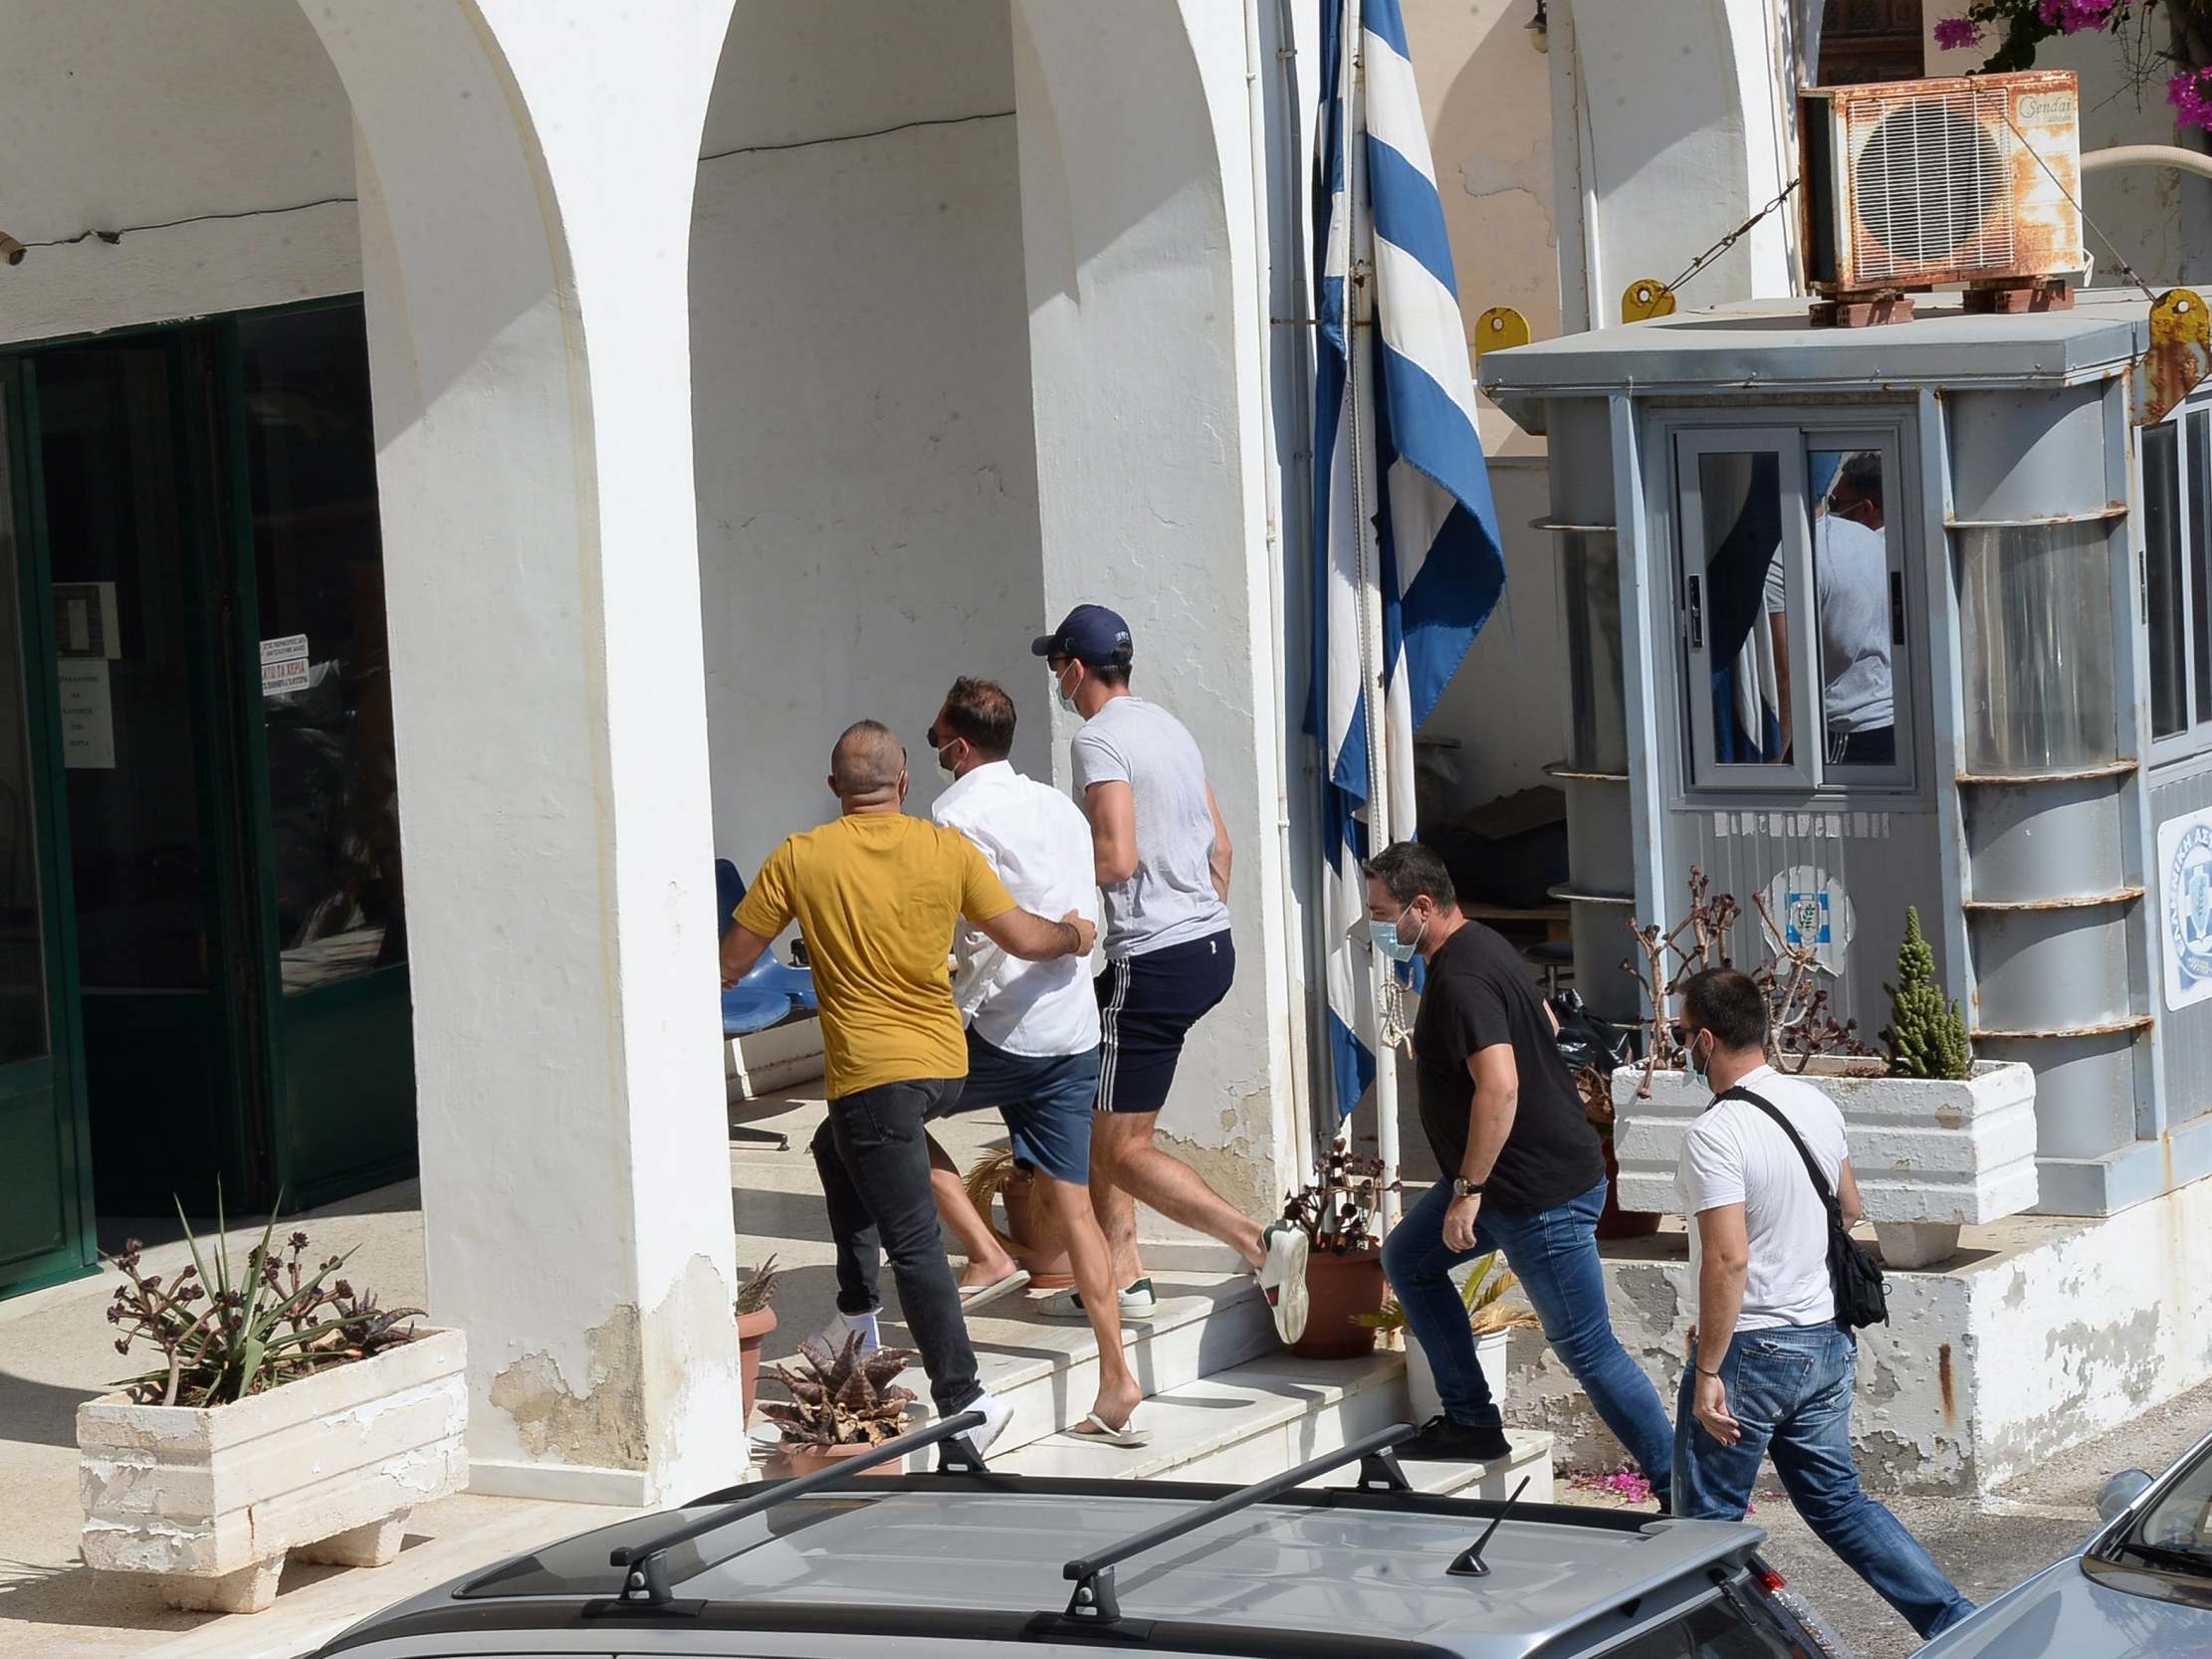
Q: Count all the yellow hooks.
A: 3